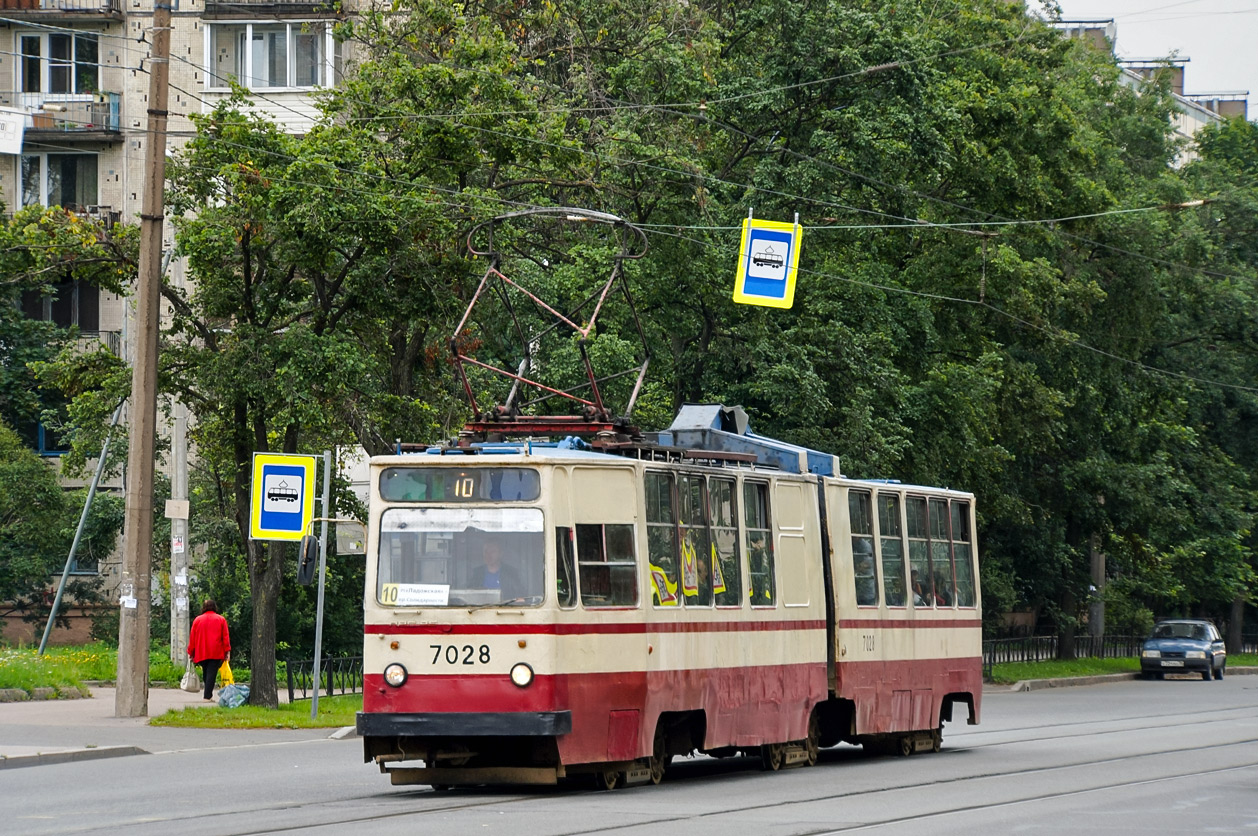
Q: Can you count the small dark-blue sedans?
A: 1